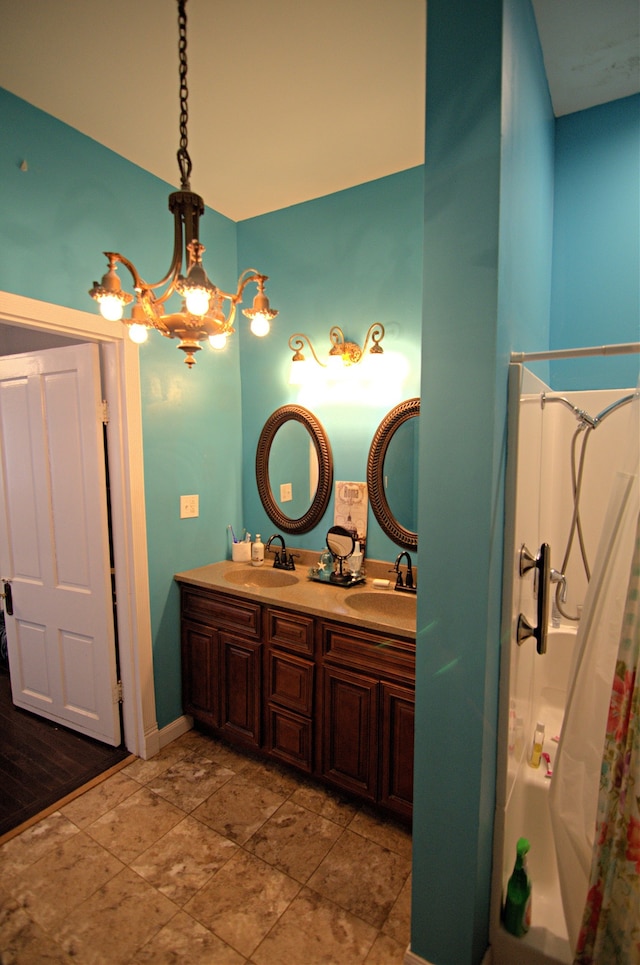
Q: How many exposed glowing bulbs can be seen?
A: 5